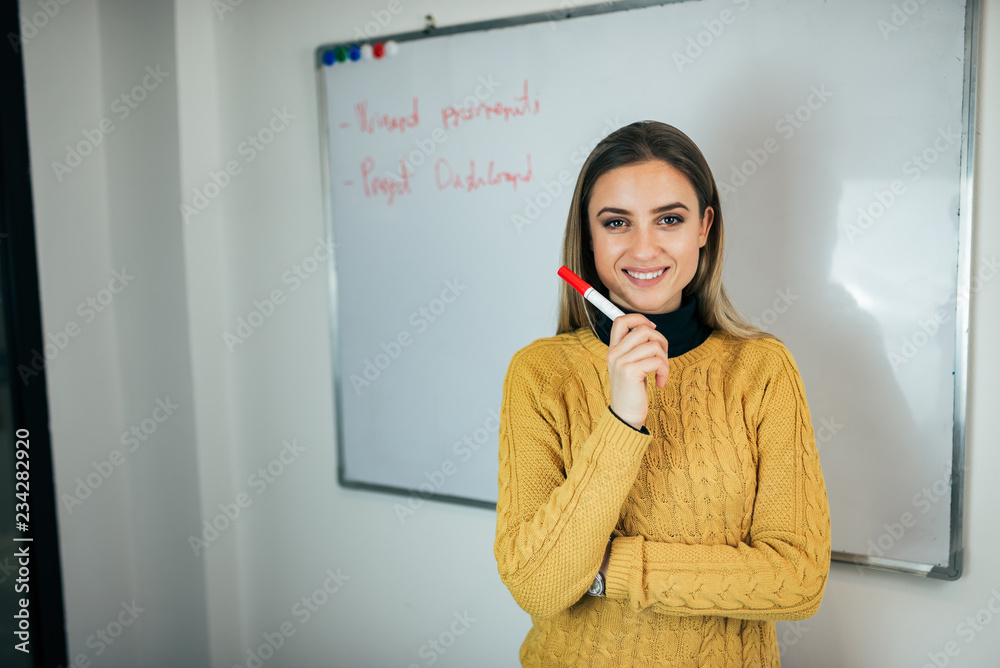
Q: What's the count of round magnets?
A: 6